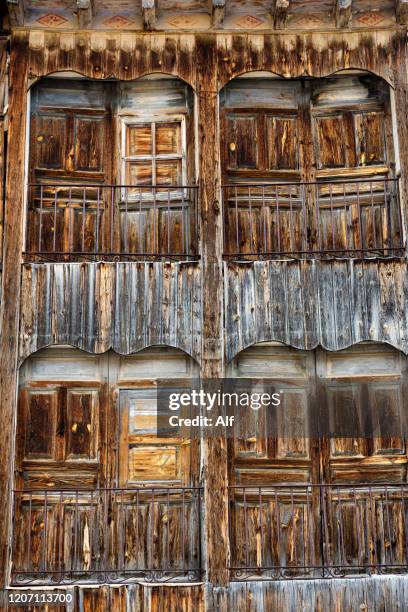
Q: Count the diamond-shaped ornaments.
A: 6